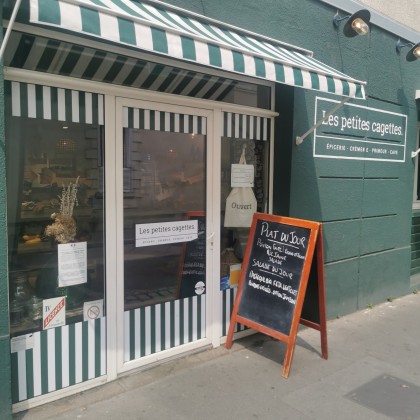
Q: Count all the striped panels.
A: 6